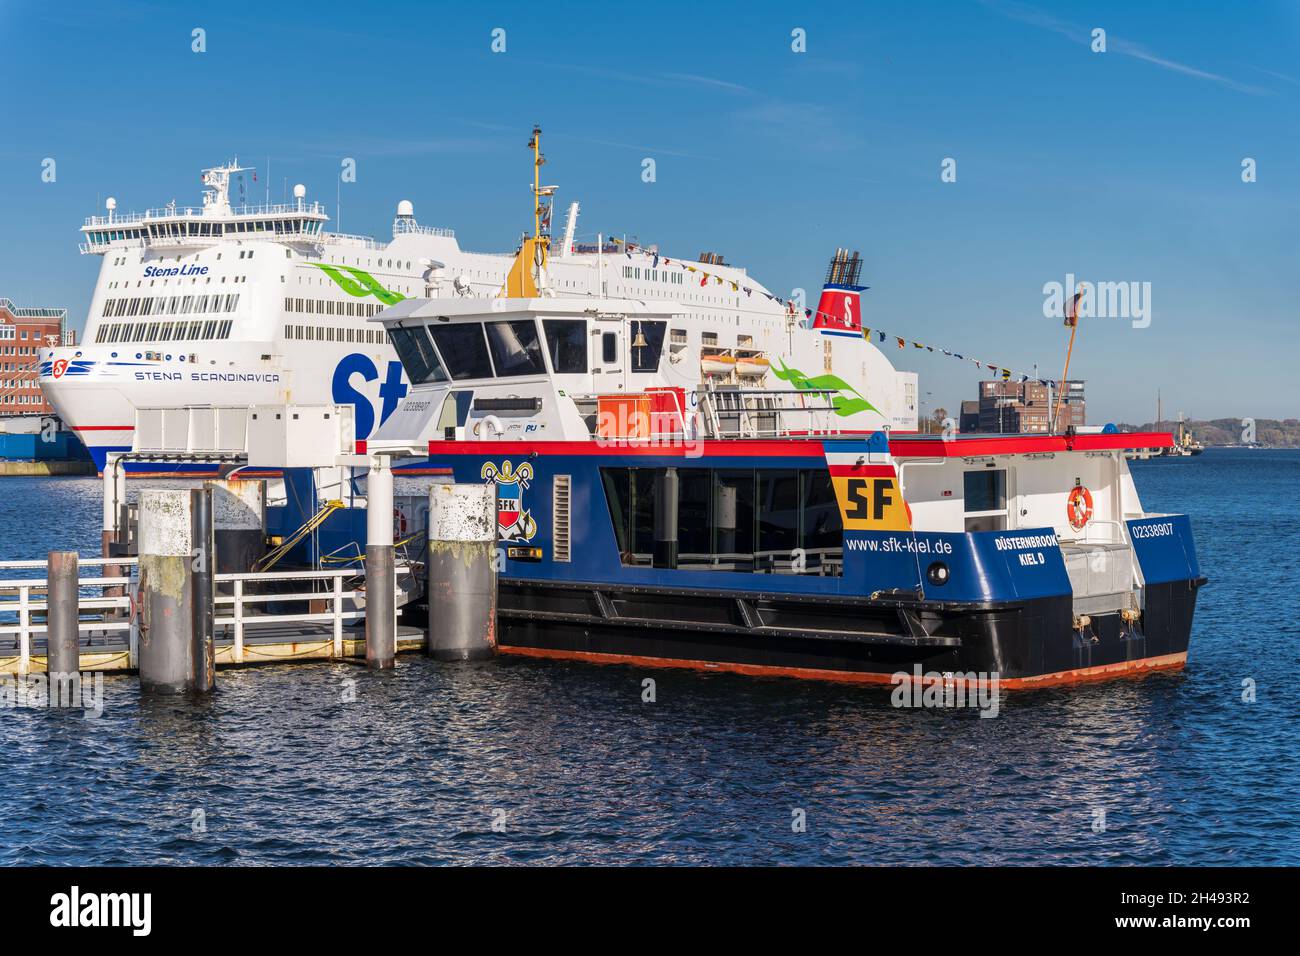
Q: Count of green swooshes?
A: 2